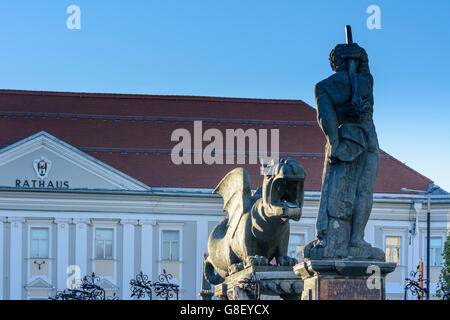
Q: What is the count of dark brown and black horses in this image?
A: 0